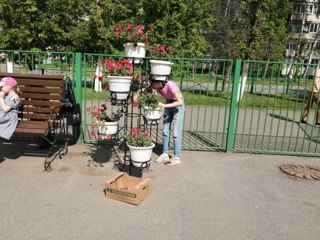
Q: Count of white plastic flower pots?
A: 6